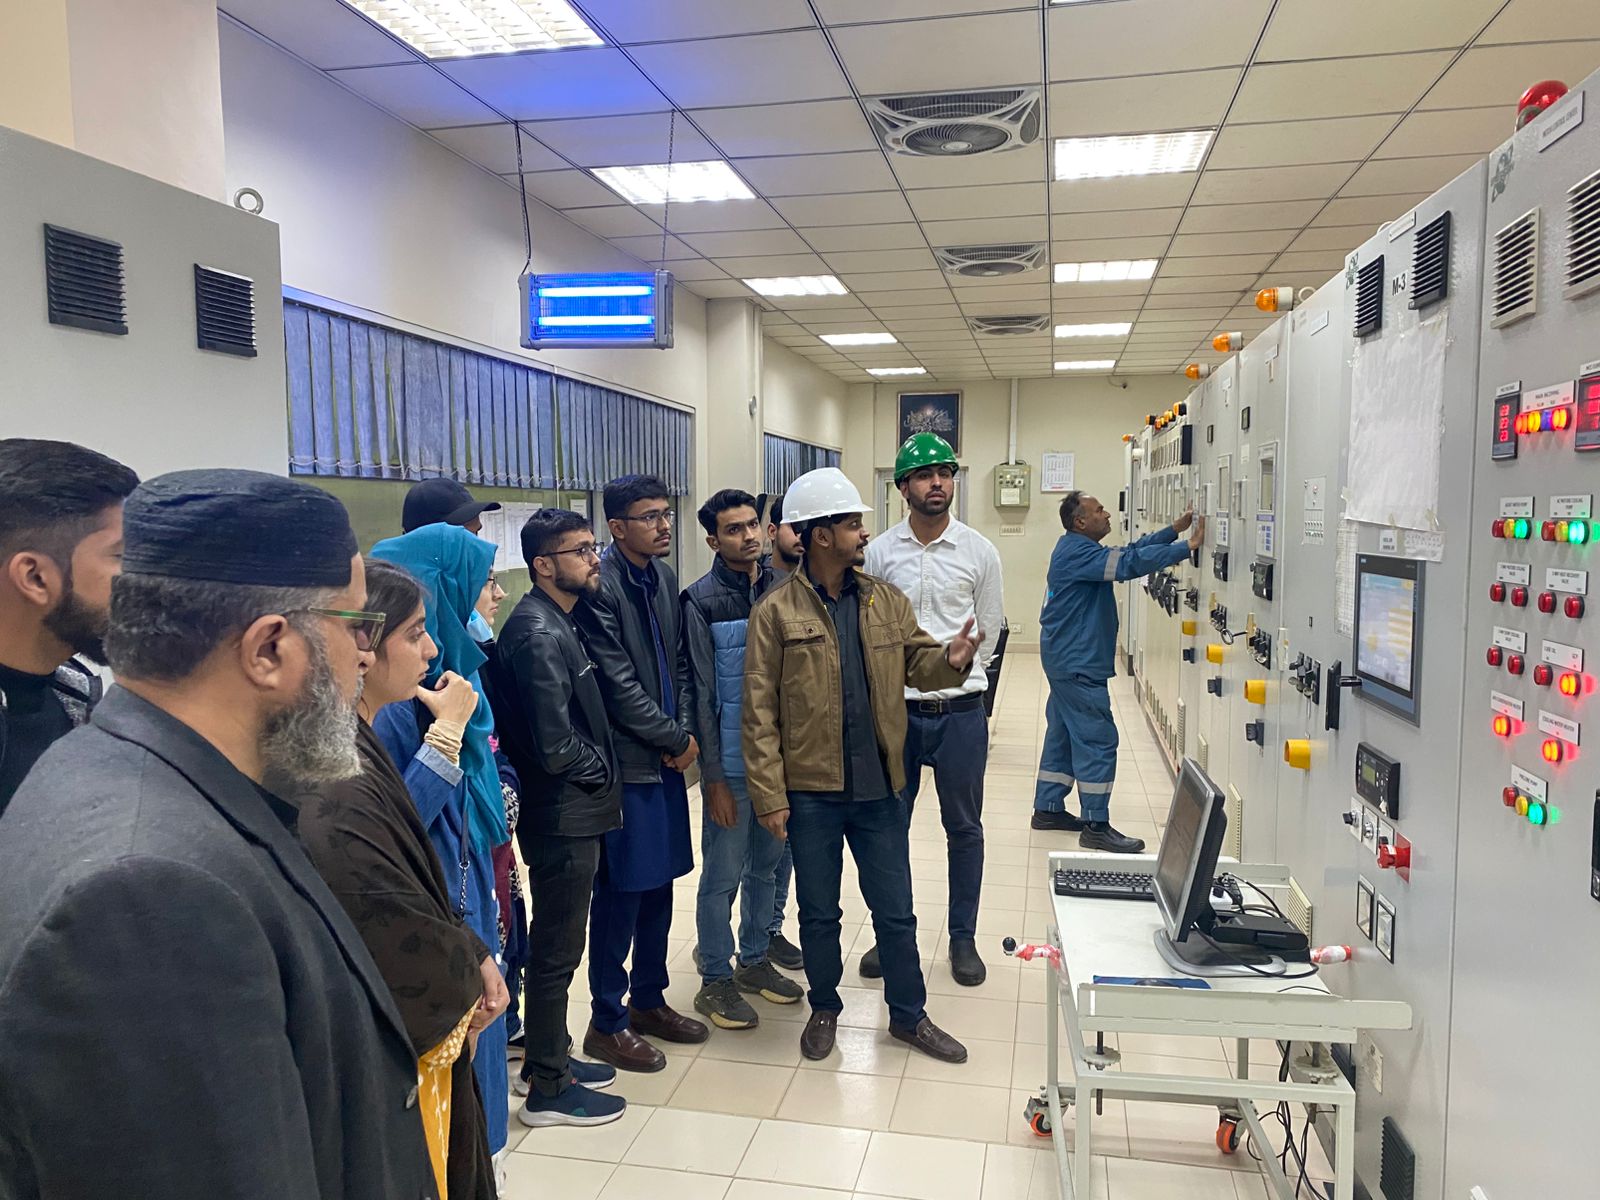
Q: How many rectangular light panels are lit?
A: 9